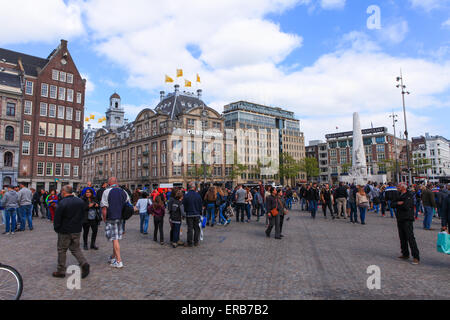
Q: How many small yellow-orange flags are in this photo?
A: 8